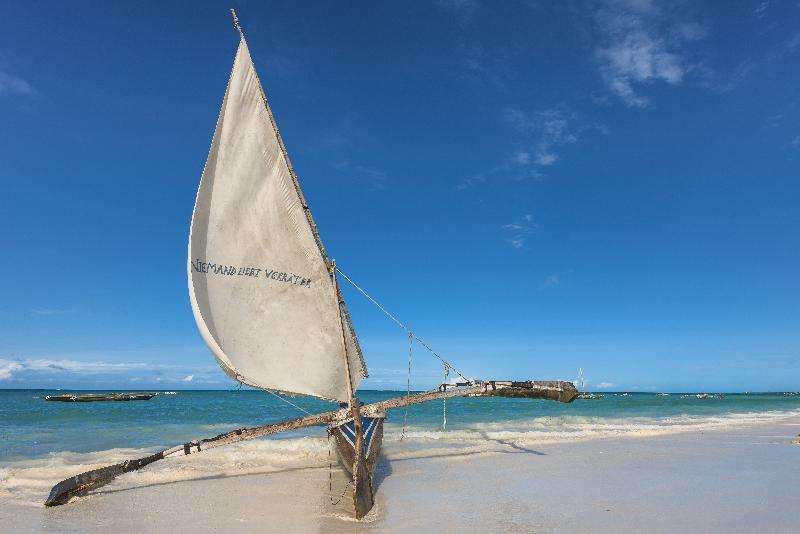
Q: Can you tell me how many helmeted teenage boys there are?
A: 0